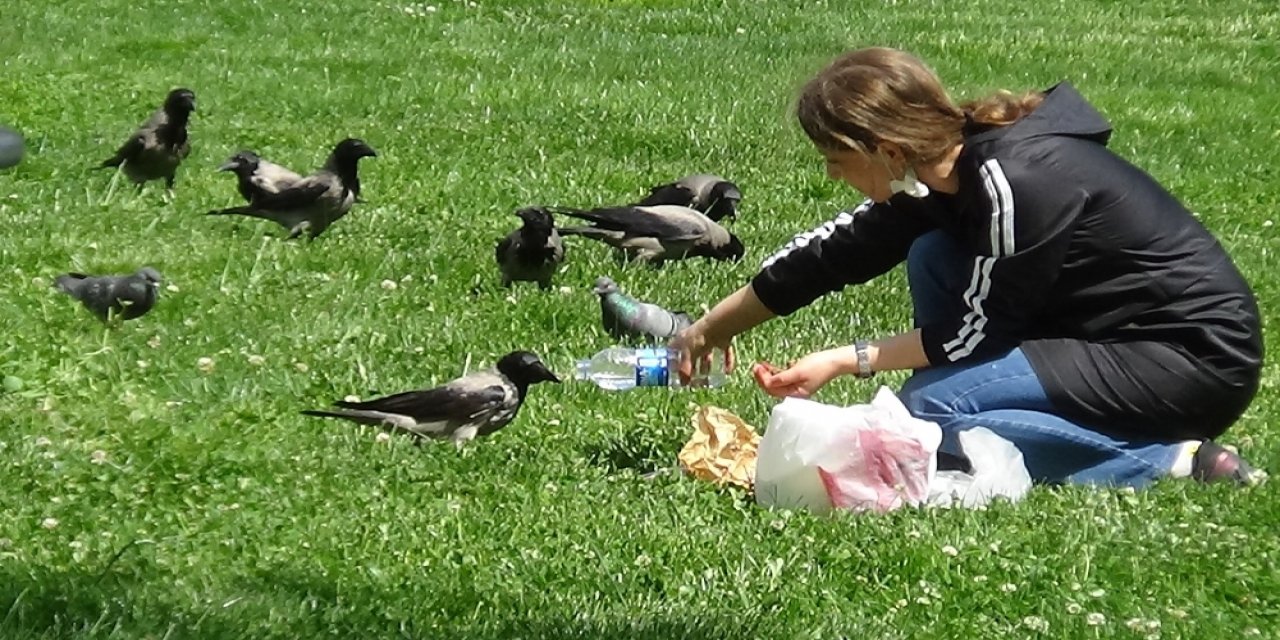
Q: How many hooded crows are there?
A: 7